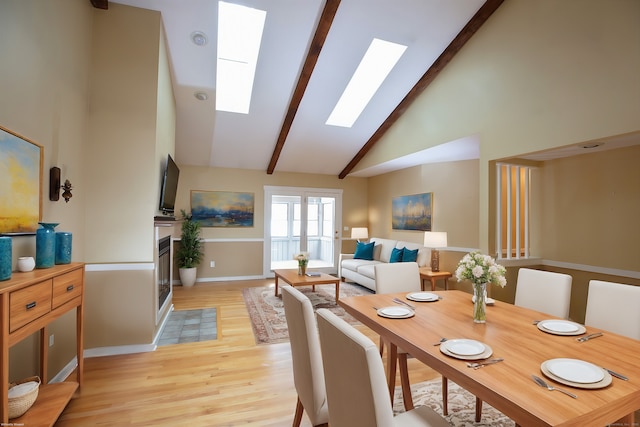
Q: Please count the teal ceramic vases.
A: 3